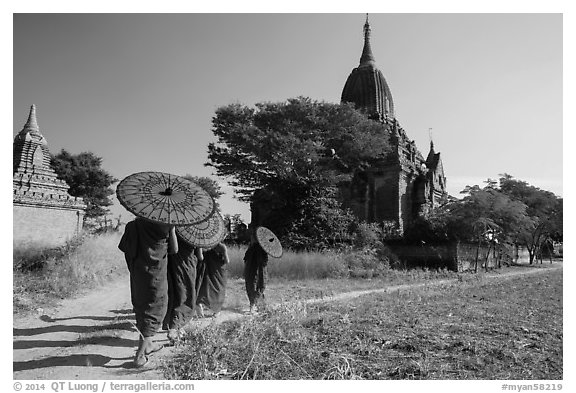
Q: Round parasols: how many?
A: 3